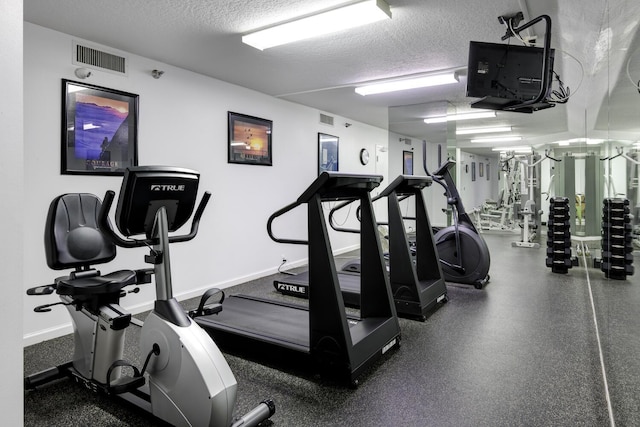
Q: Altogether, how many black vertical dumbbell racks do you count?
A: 2